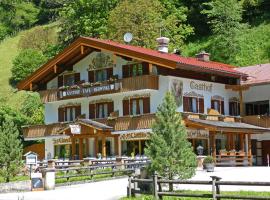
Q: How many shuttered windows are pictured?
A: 9